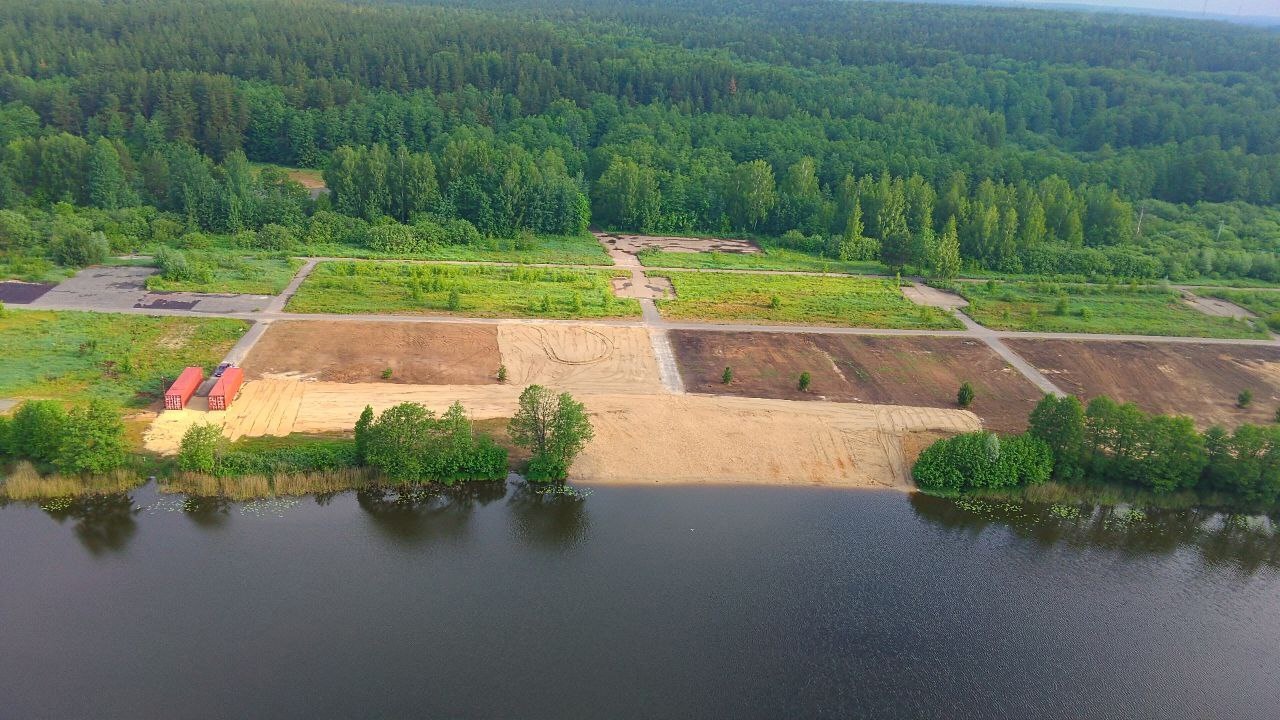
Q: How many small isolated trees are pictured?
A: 6